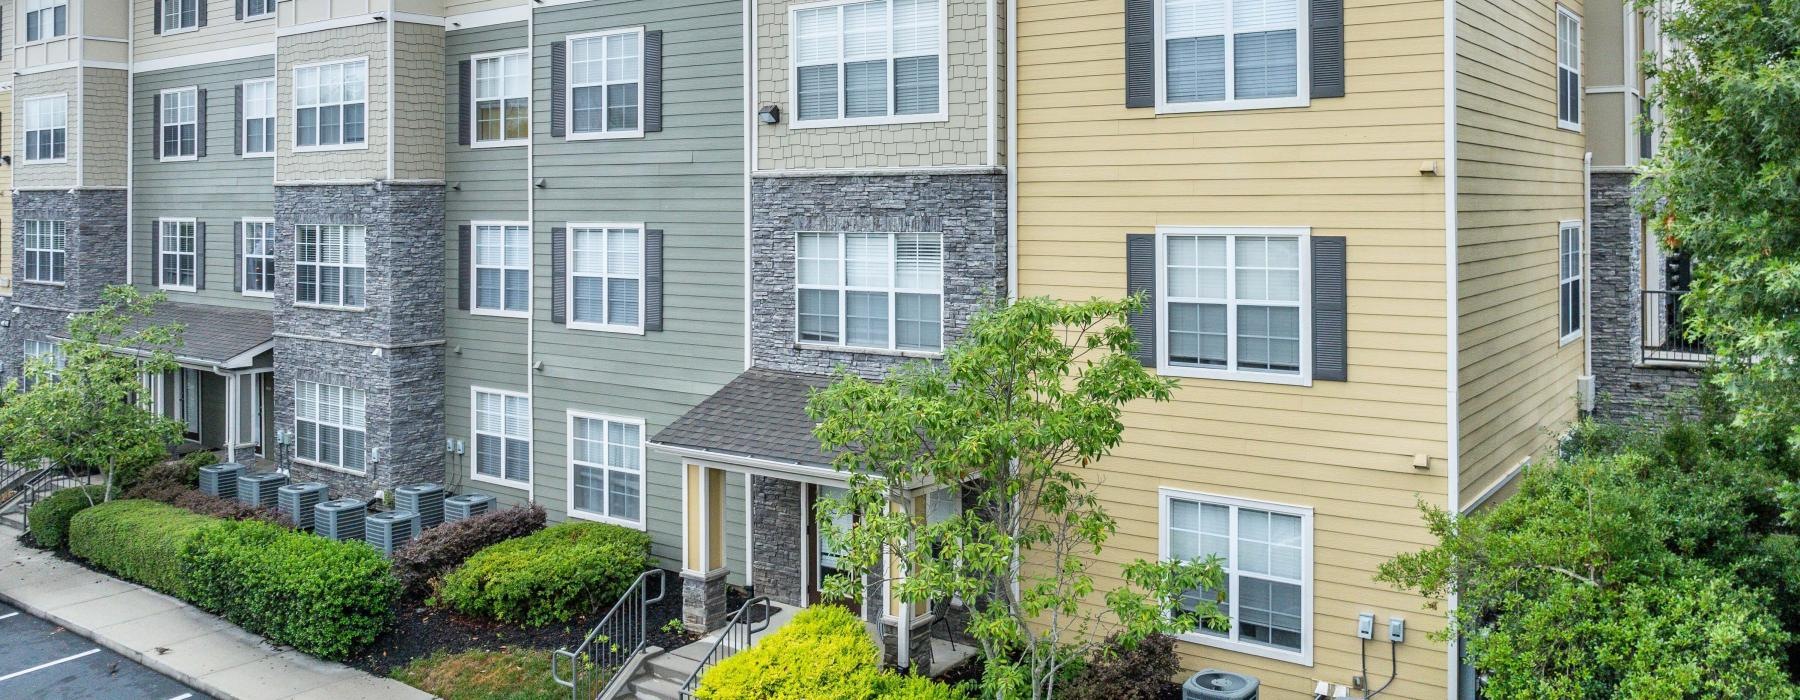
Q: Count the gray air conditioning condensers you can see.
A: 8